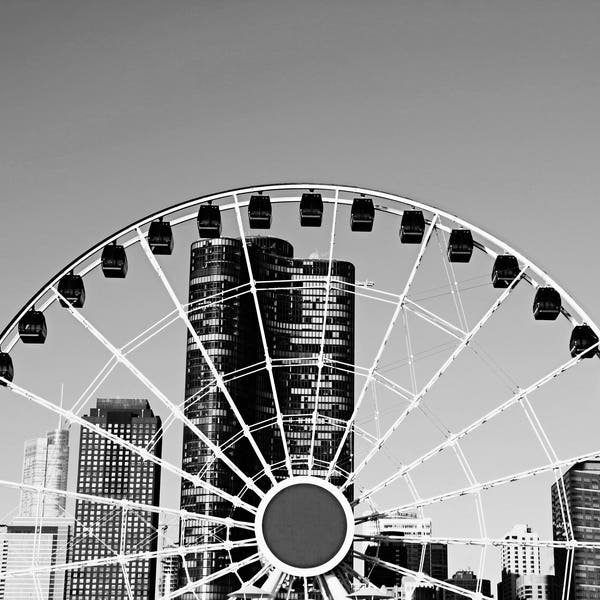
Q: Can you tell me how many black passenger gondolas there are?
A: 14